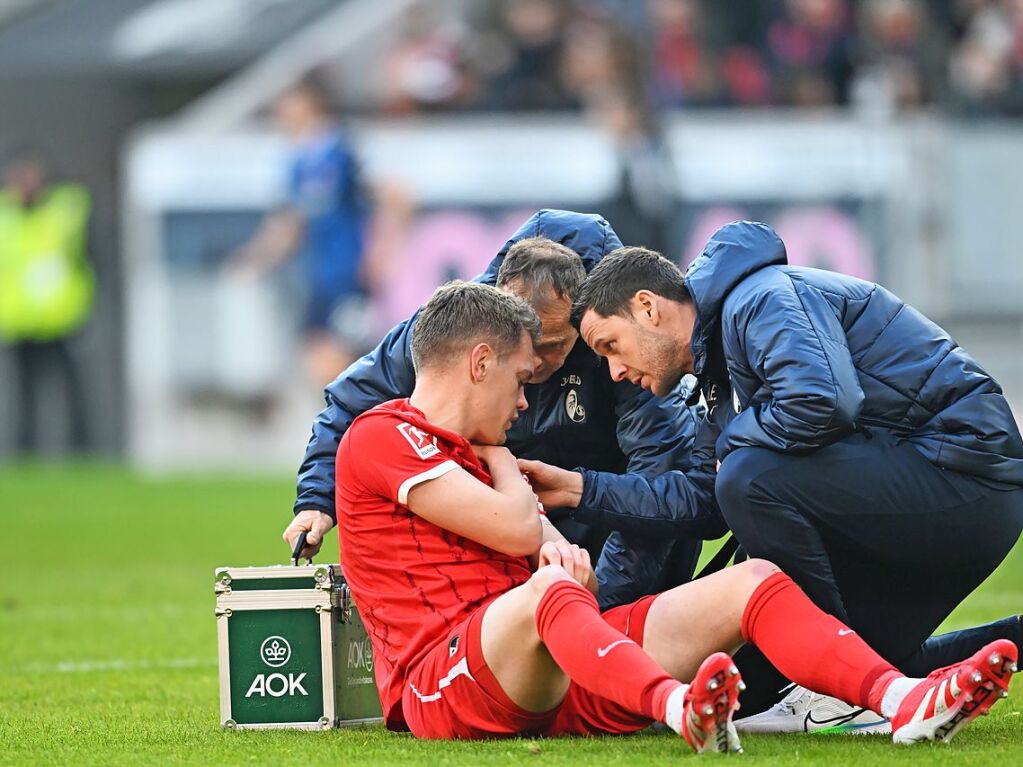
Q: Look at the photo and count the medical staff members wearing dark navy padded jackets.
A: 2